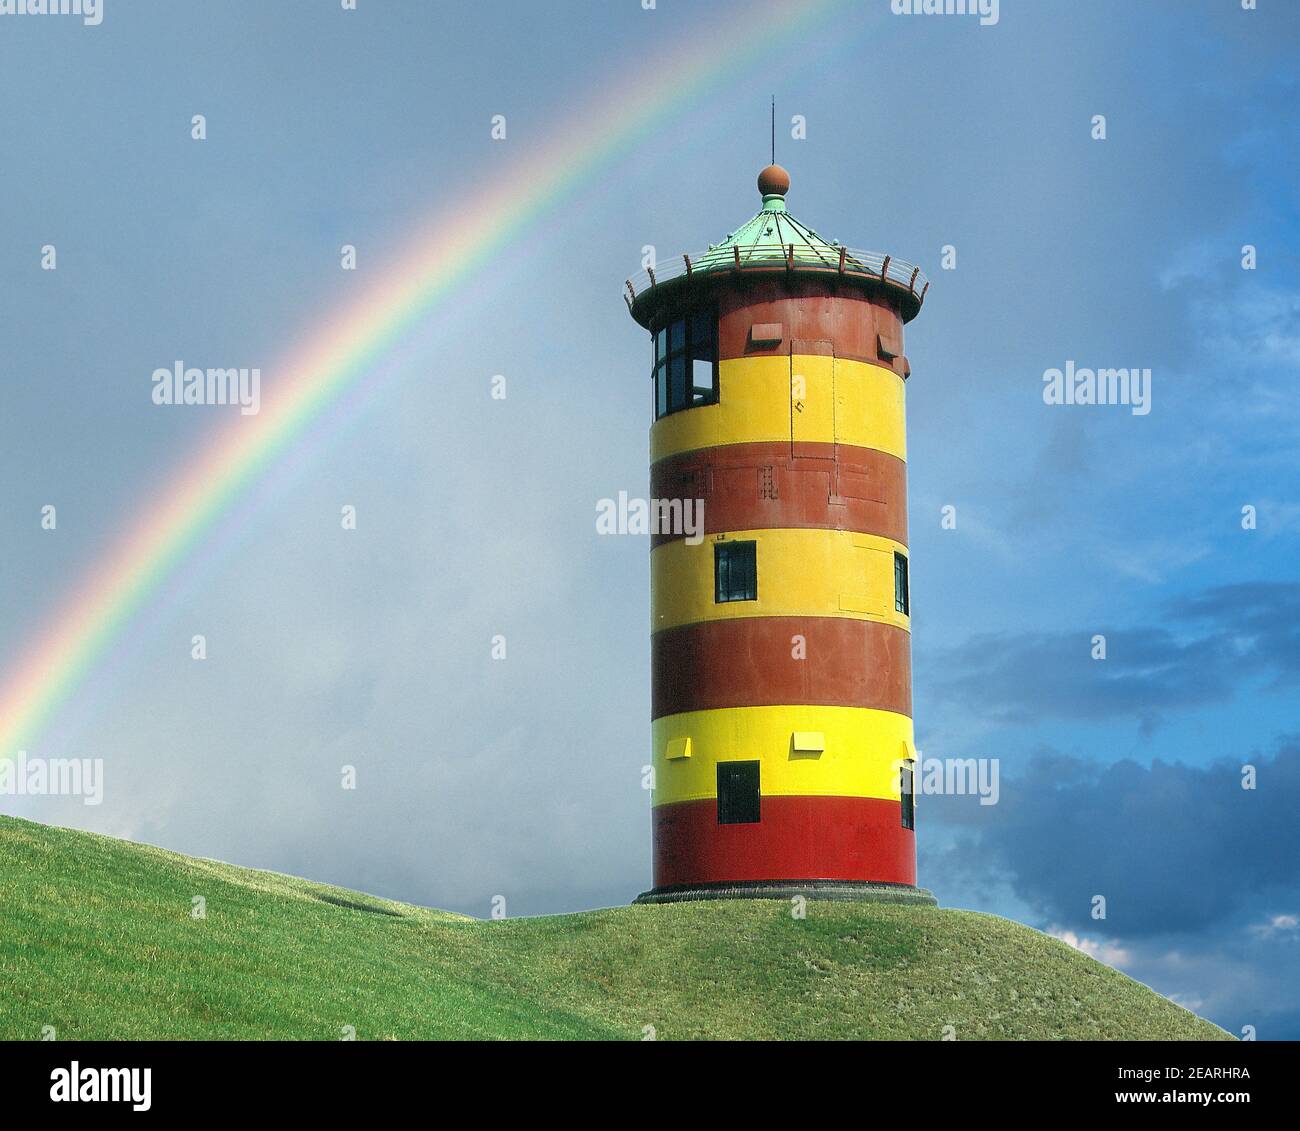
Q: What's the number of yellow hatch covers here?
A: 3